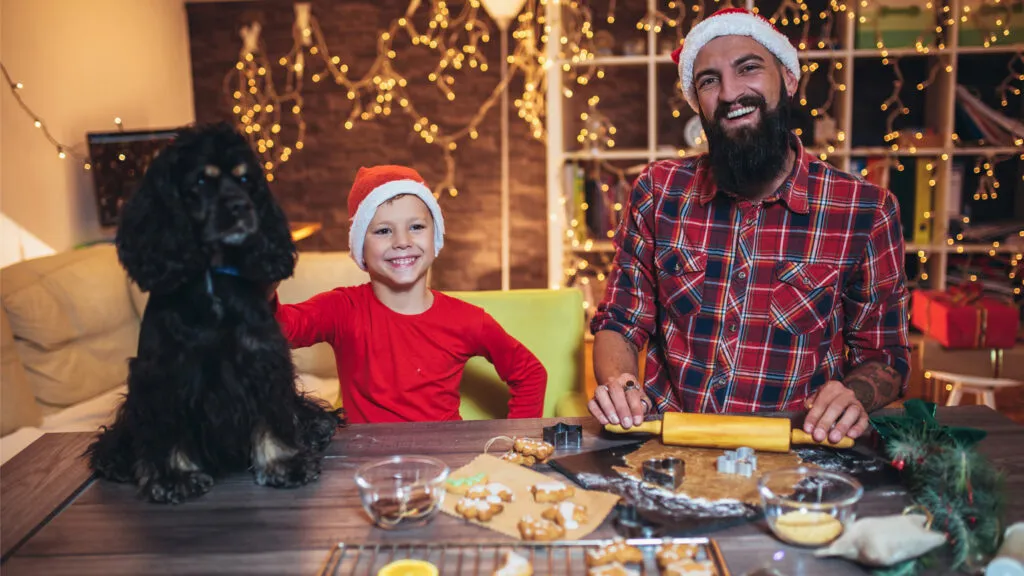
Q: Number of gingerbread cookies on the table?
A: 13